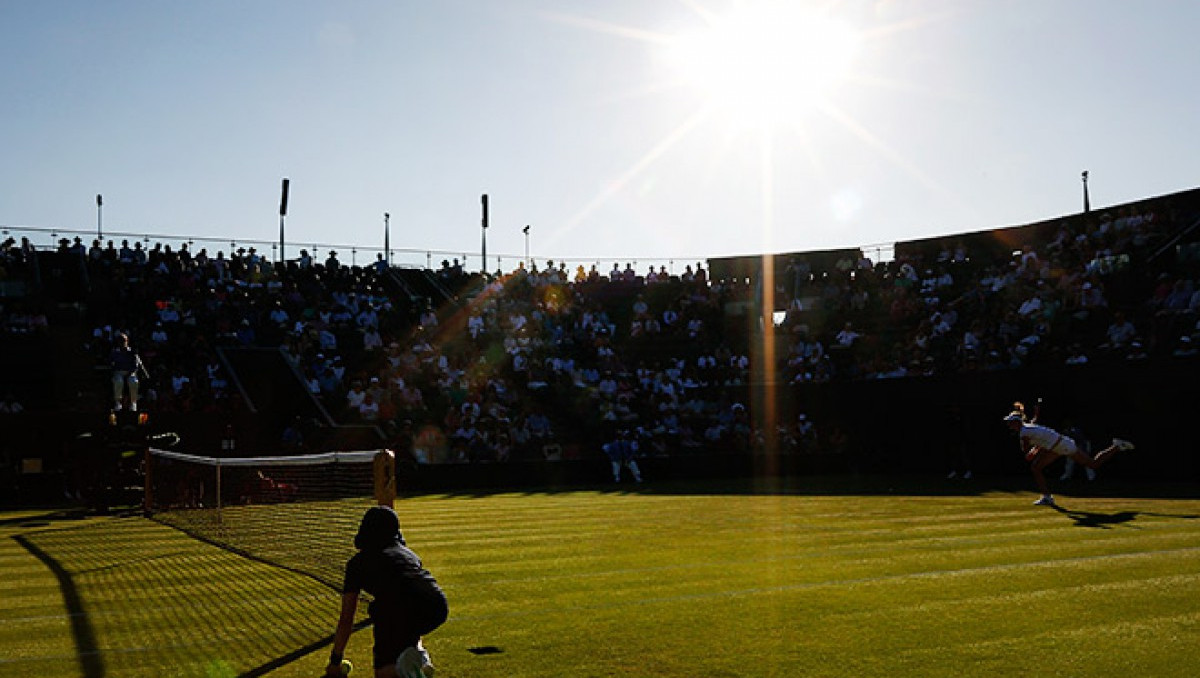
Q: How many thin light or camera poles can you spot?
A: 6